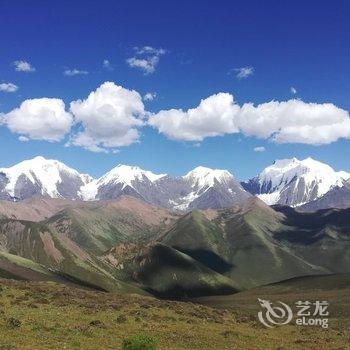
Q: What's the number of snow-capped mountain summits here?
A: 4